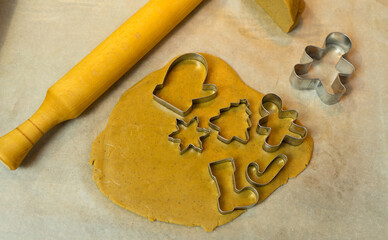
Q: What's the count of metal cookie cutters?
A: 7